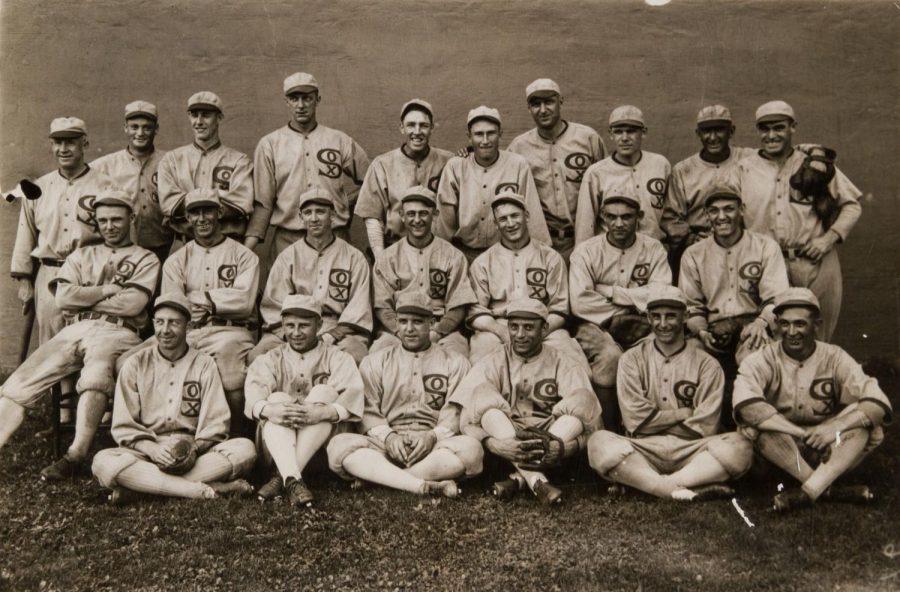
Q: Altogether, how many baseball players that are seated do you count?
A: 13